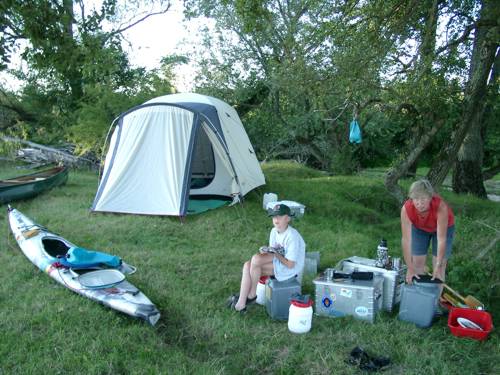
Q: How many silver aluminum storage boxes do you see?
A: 2